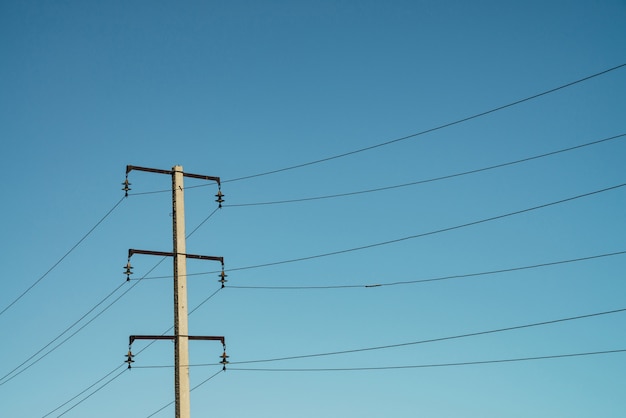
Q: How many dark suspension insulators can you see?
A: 6